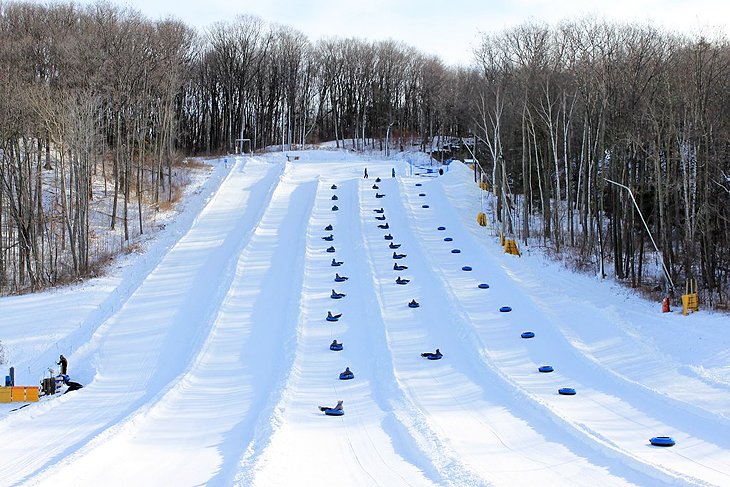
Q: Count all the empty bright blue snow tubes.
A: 13